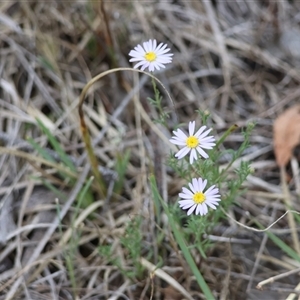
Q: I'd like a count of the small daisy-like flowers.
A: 3